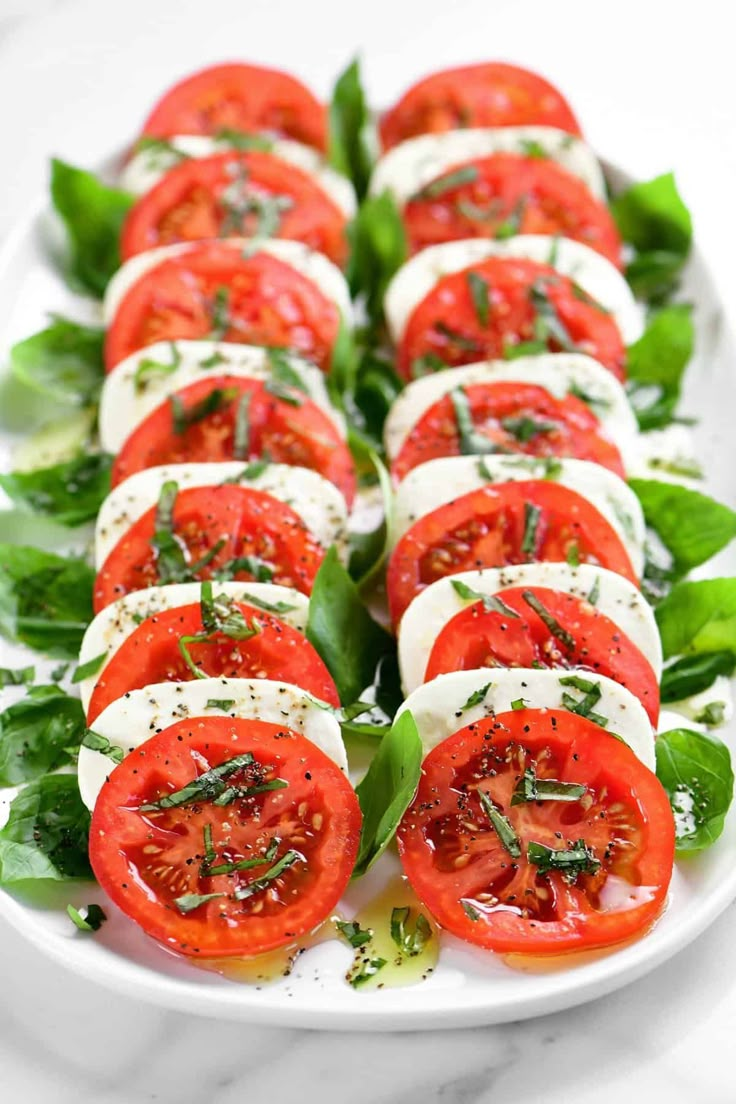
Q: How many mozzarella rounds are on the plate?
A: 12